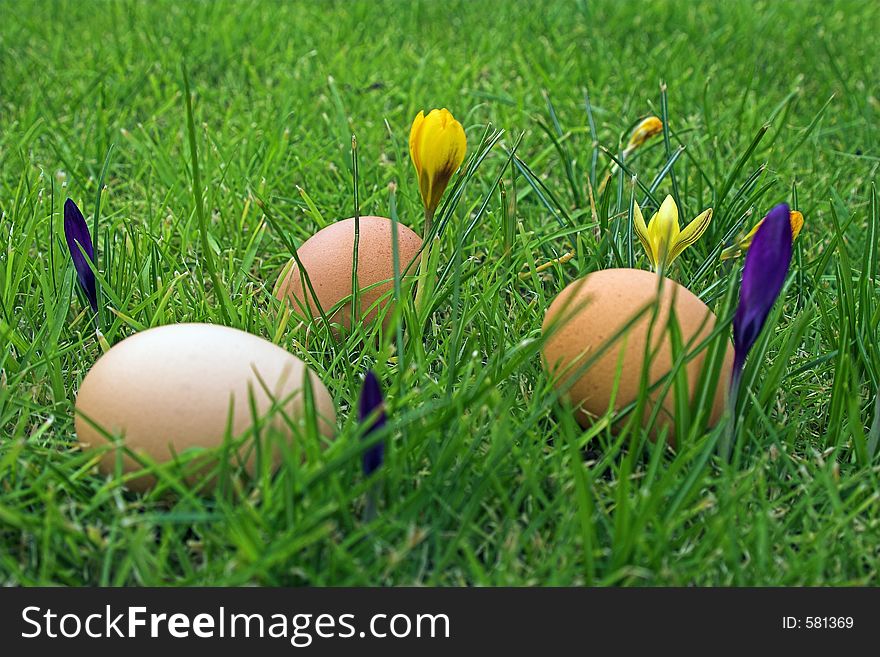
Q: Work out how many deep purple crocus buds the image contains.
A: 3